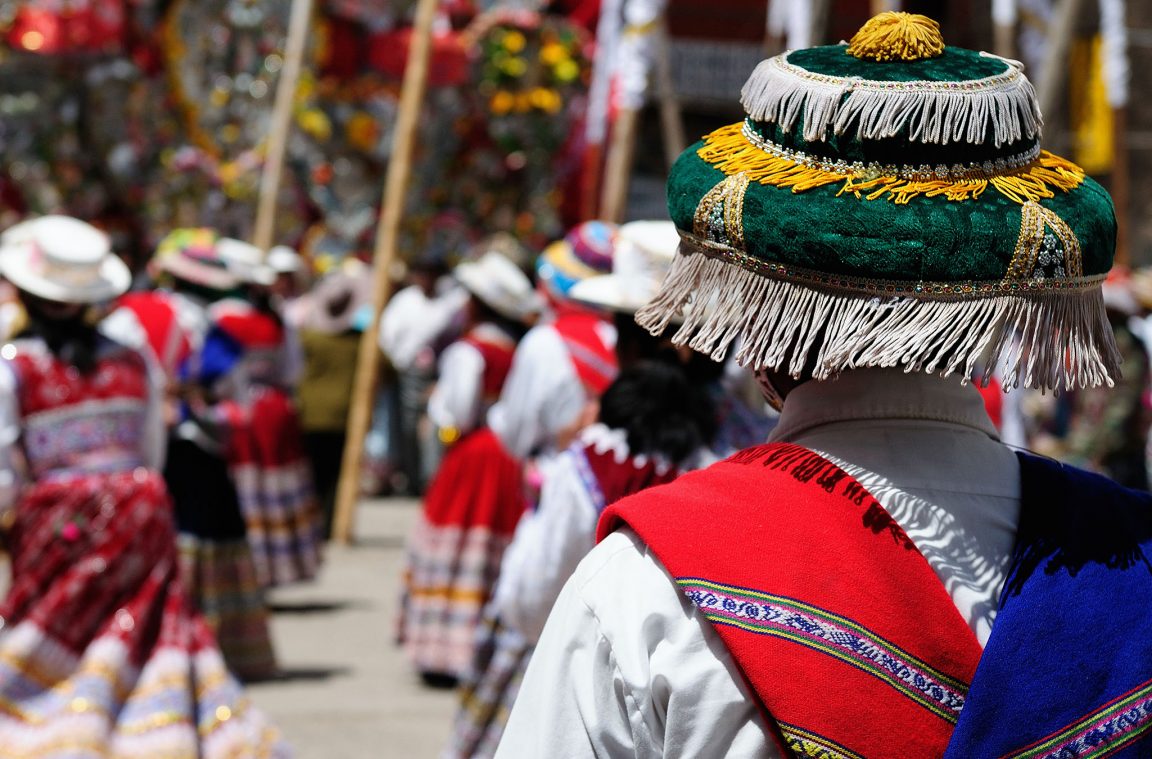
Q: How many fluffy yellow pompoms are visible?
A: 1